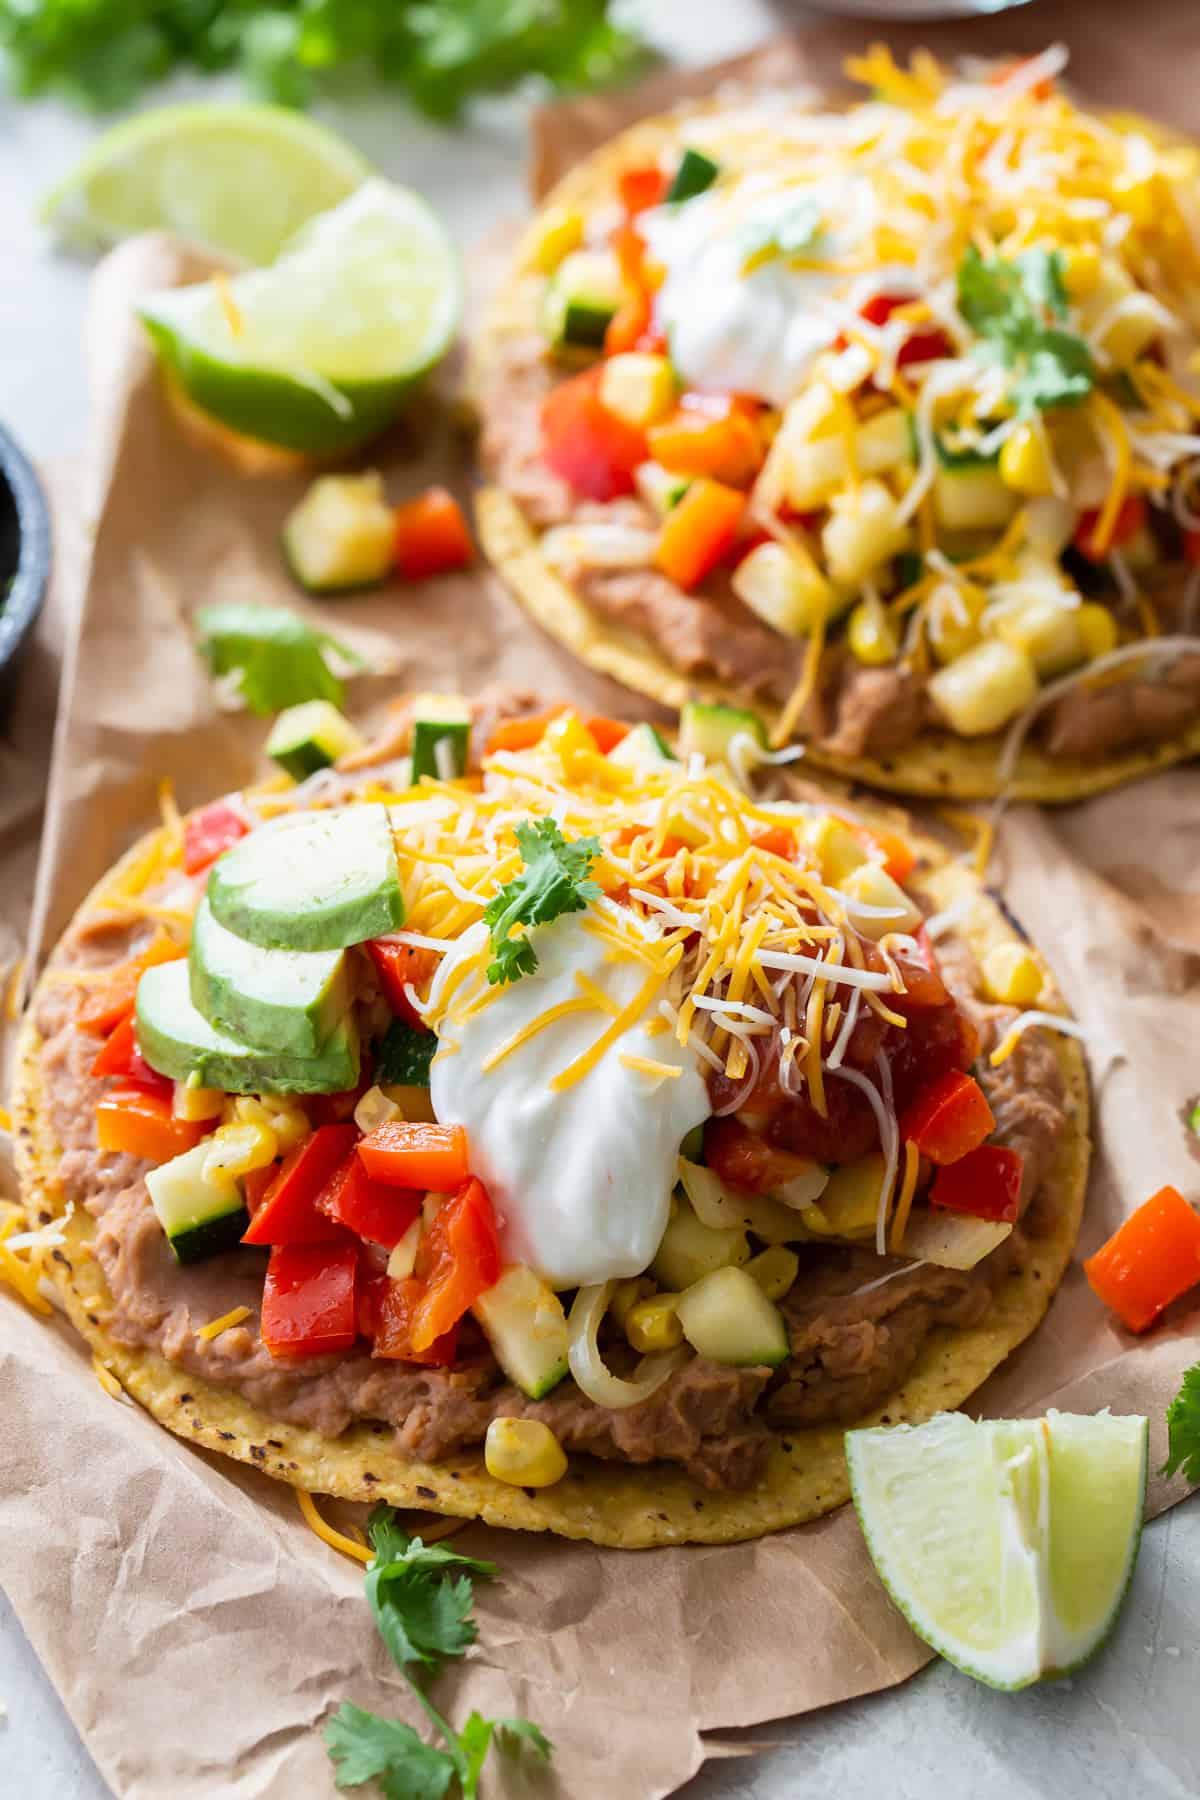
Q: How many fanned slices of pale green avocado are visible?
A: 3